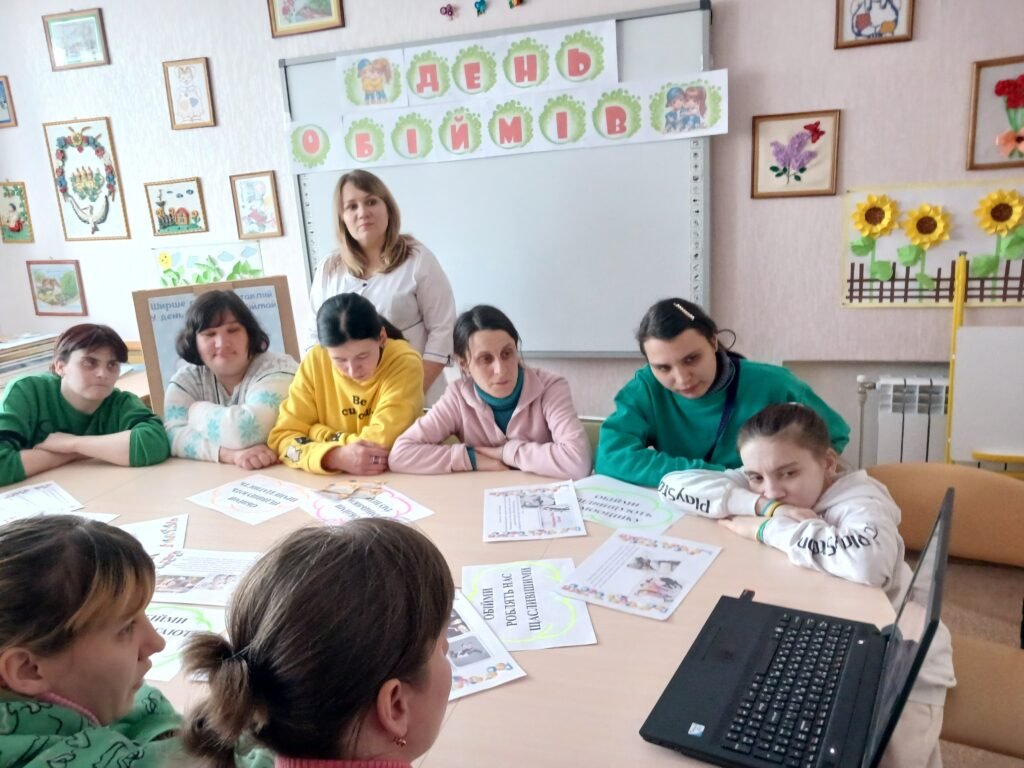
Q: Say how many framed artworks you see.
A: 12